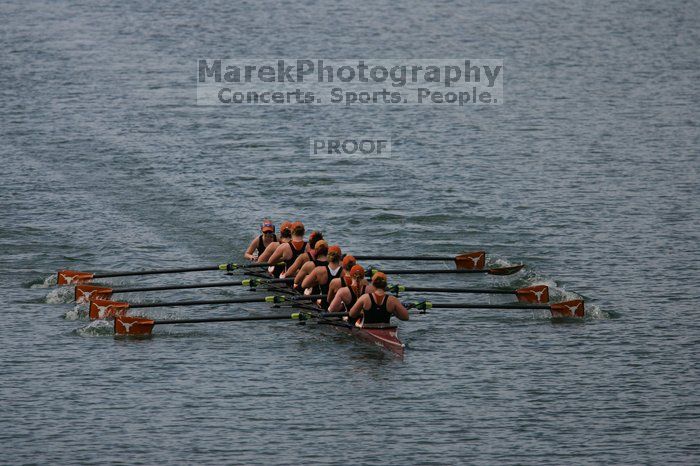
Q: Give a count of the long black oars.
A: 8